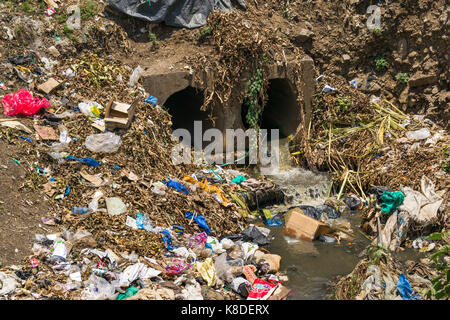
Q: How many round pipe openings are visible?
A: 2